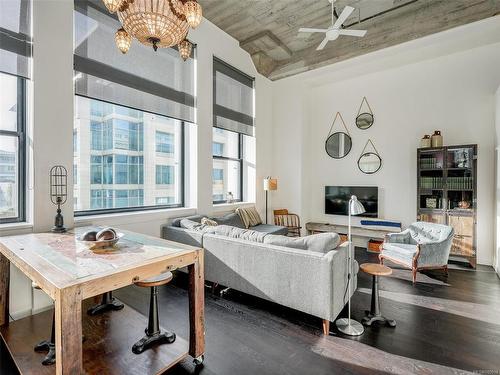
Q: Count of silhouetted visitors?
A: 0